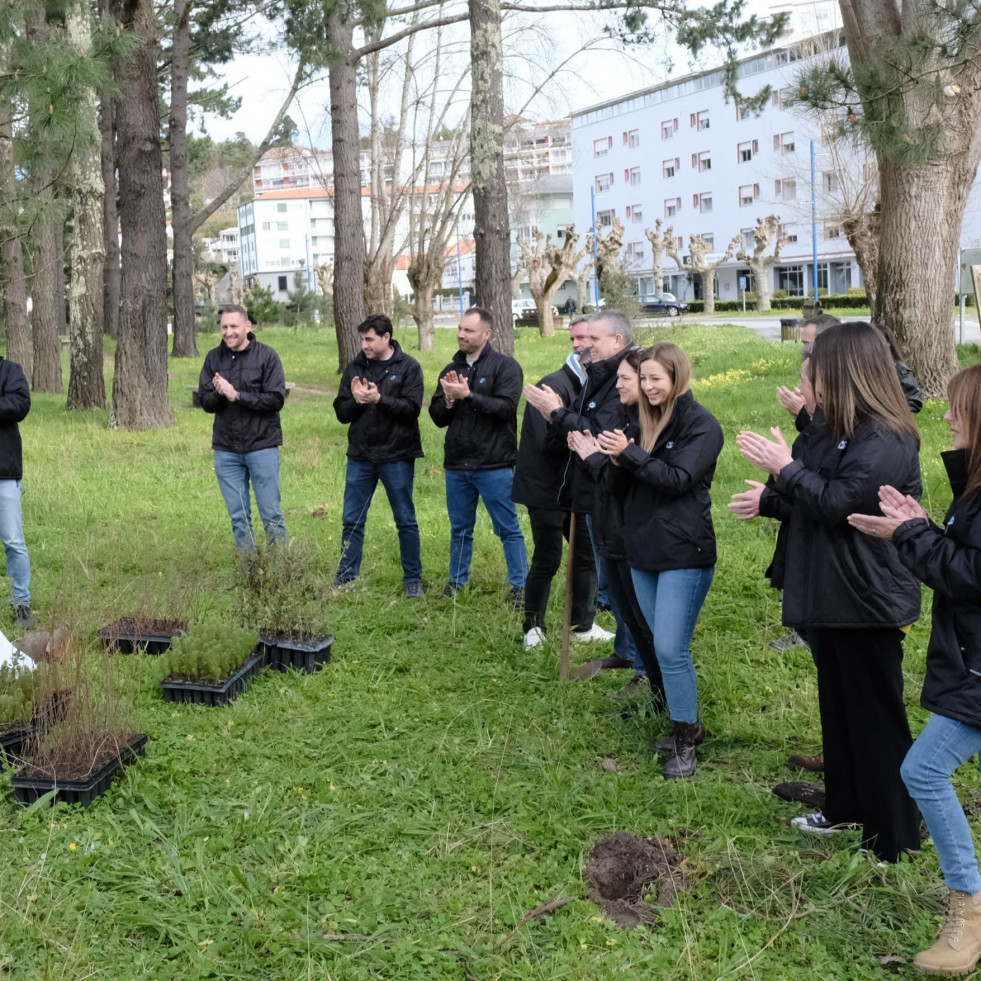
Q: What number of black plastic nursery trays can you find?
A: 5